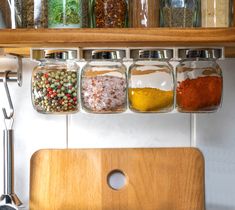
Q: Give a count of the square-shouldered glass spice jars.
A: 4